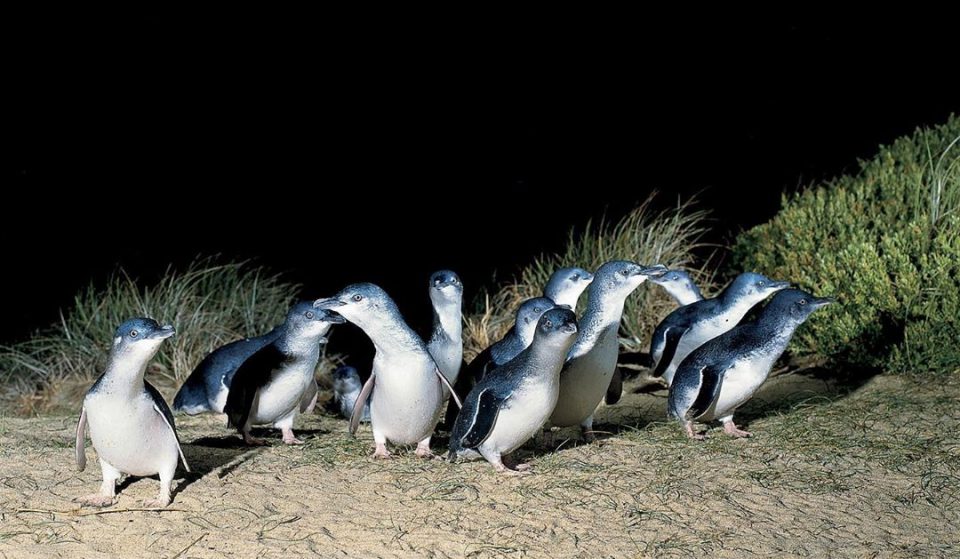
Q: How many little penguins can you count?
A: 13